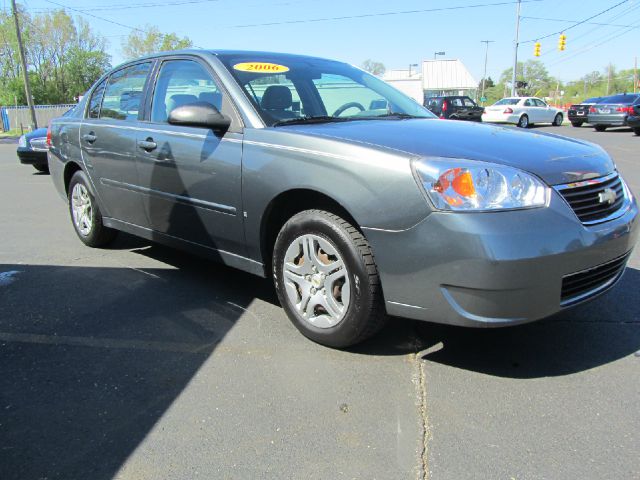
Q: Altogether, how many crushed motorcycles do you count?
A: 0